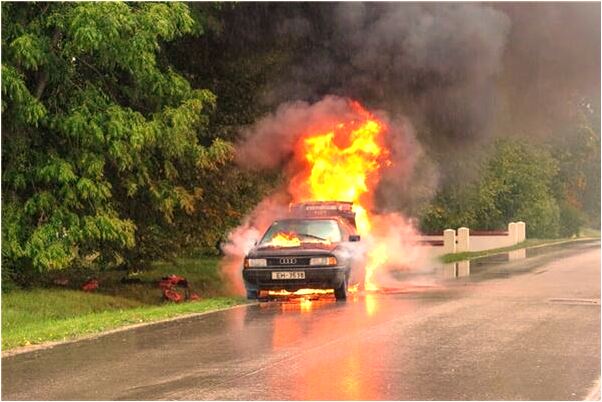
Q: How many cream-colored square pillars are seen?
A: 4